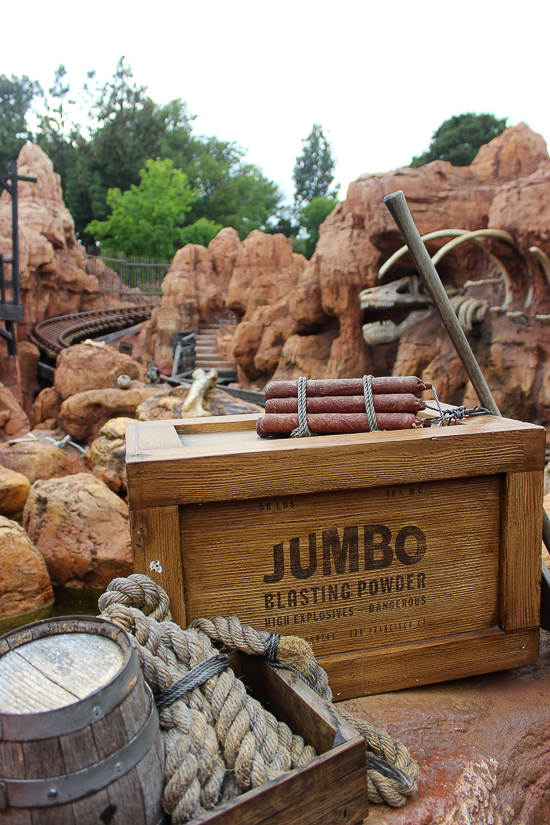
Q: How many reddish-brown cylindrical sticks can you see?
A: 3